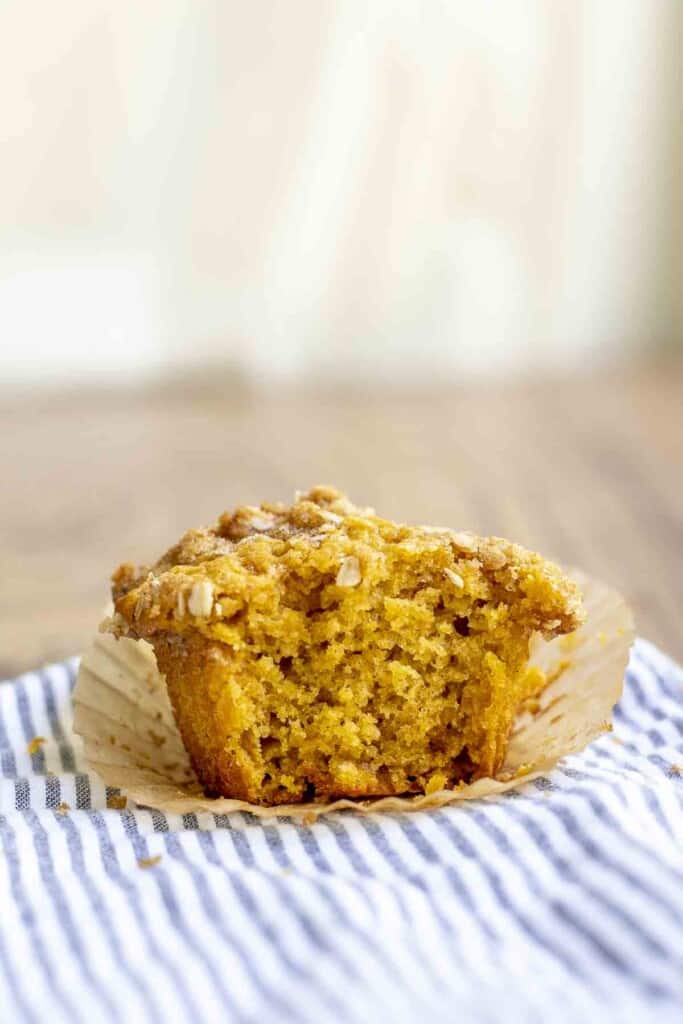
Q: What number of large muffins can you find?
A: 1